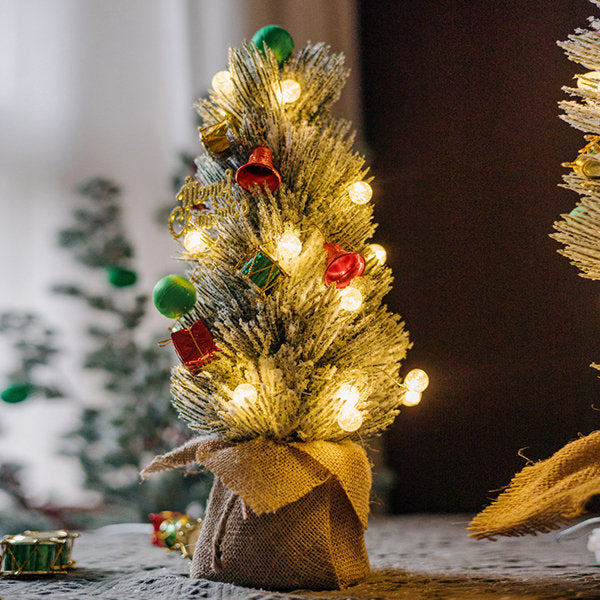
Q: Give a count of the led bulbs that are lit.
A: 13